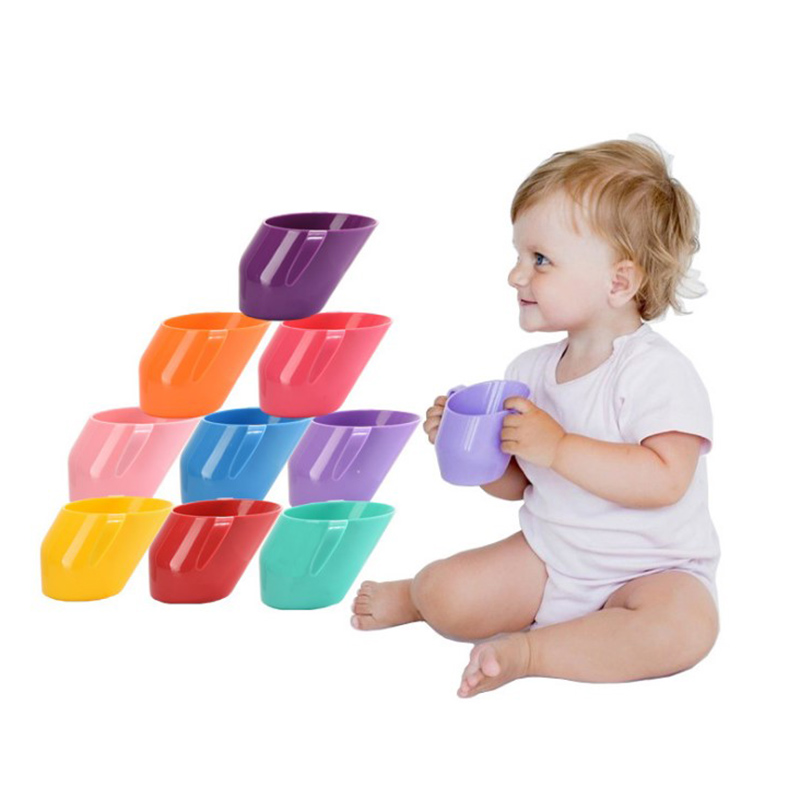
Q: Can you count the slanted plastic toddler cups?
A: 10